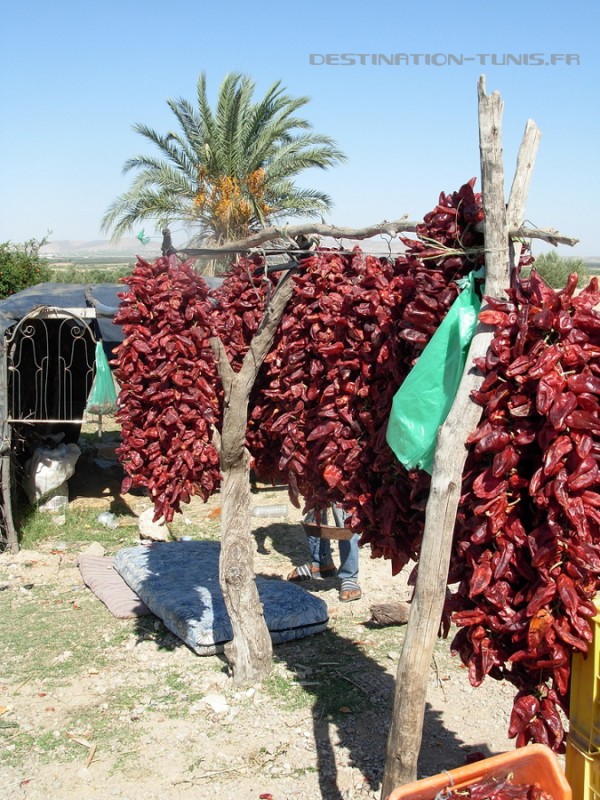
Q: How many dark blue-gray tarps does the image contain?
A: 1